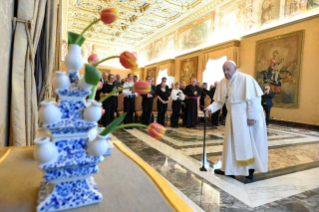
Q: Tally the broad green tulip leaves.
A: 3